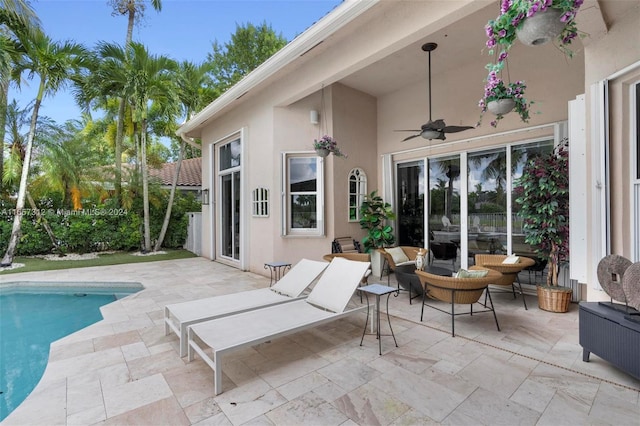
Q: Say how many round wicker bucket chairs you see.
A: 4